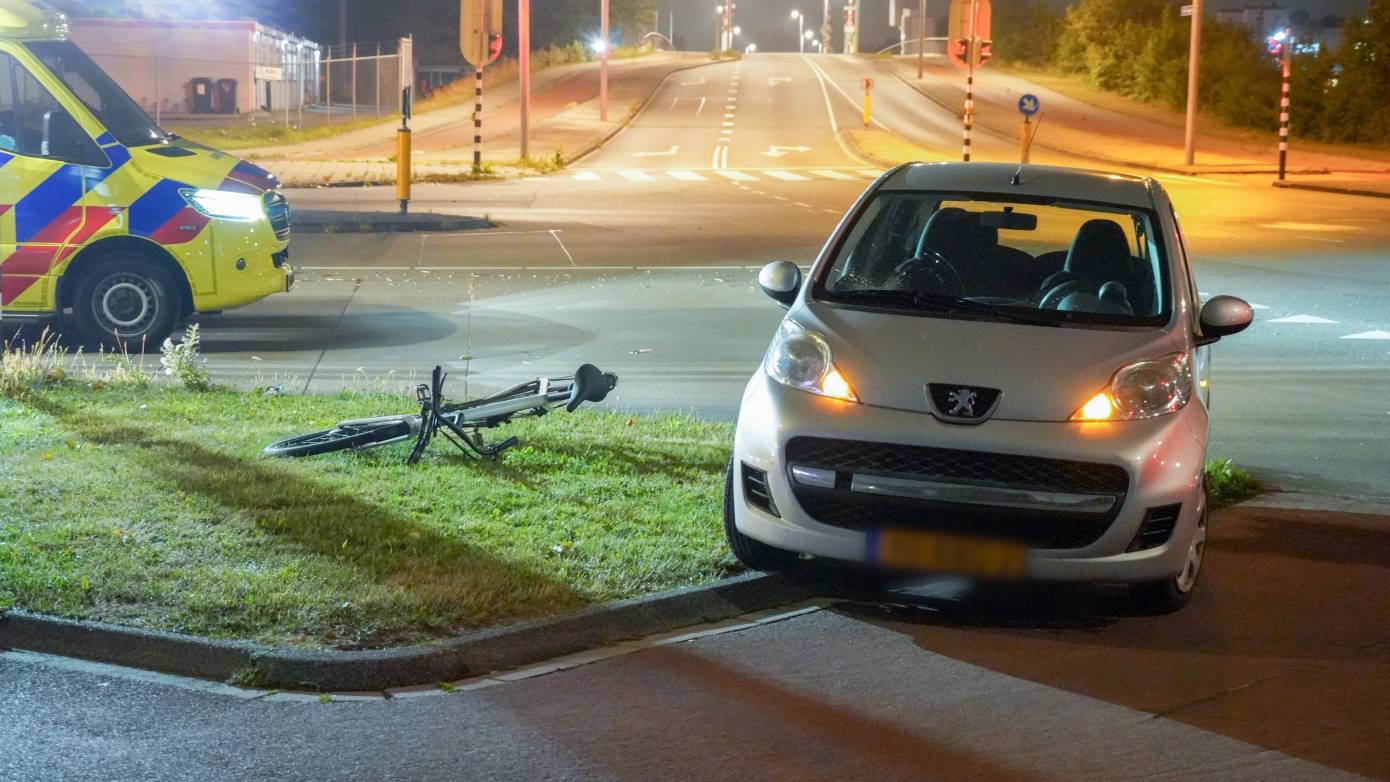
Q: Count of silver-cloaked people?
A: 0